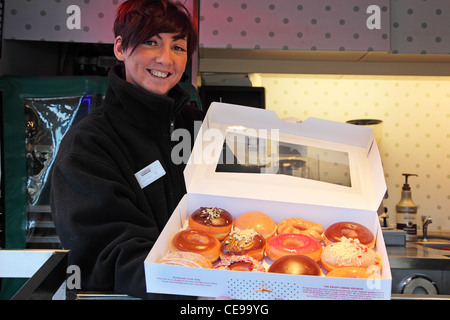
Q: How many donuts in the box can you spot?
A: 12